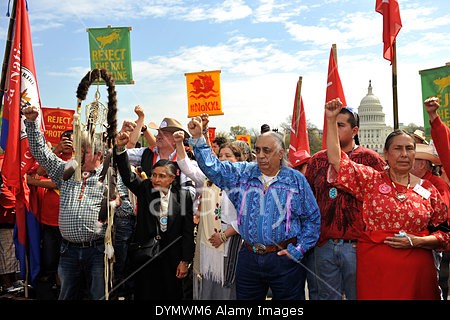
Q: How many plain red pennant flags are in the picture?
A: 3